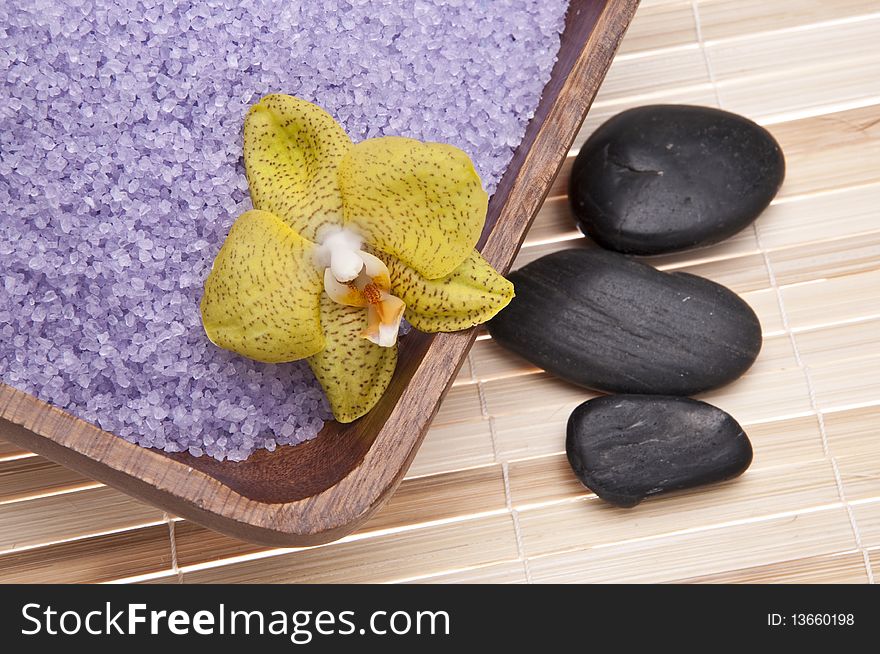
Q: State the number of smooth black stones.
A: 3